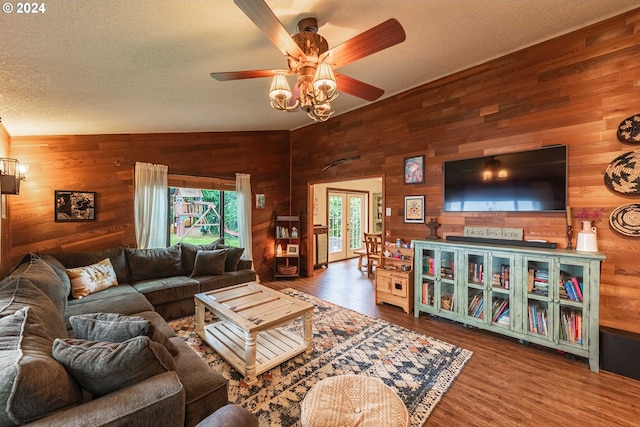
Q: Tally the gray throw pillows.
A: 4